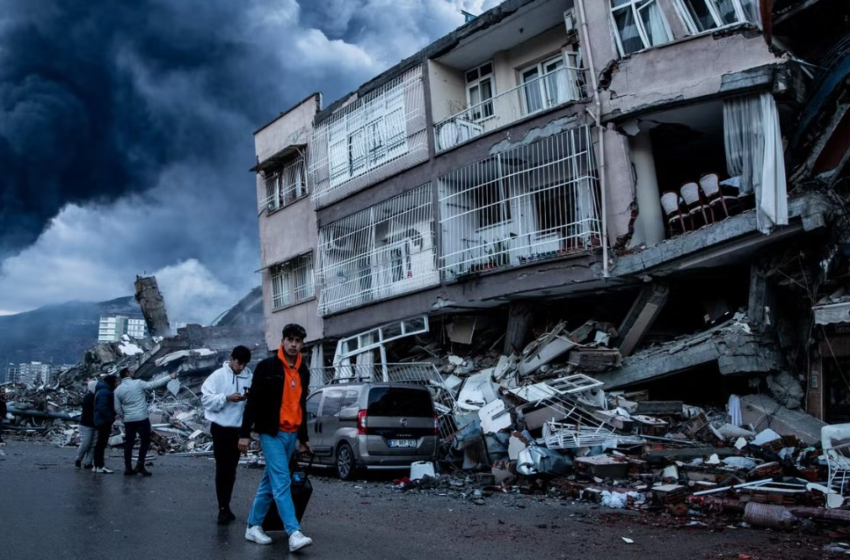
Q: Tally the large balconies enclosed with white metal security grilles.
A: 3